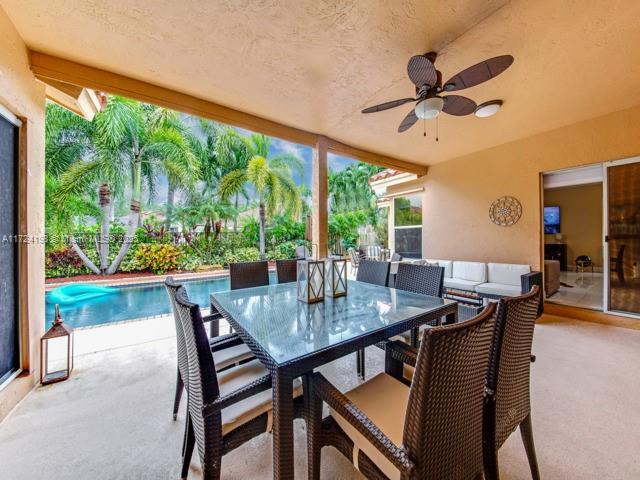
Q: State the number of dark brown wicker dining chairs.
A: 8